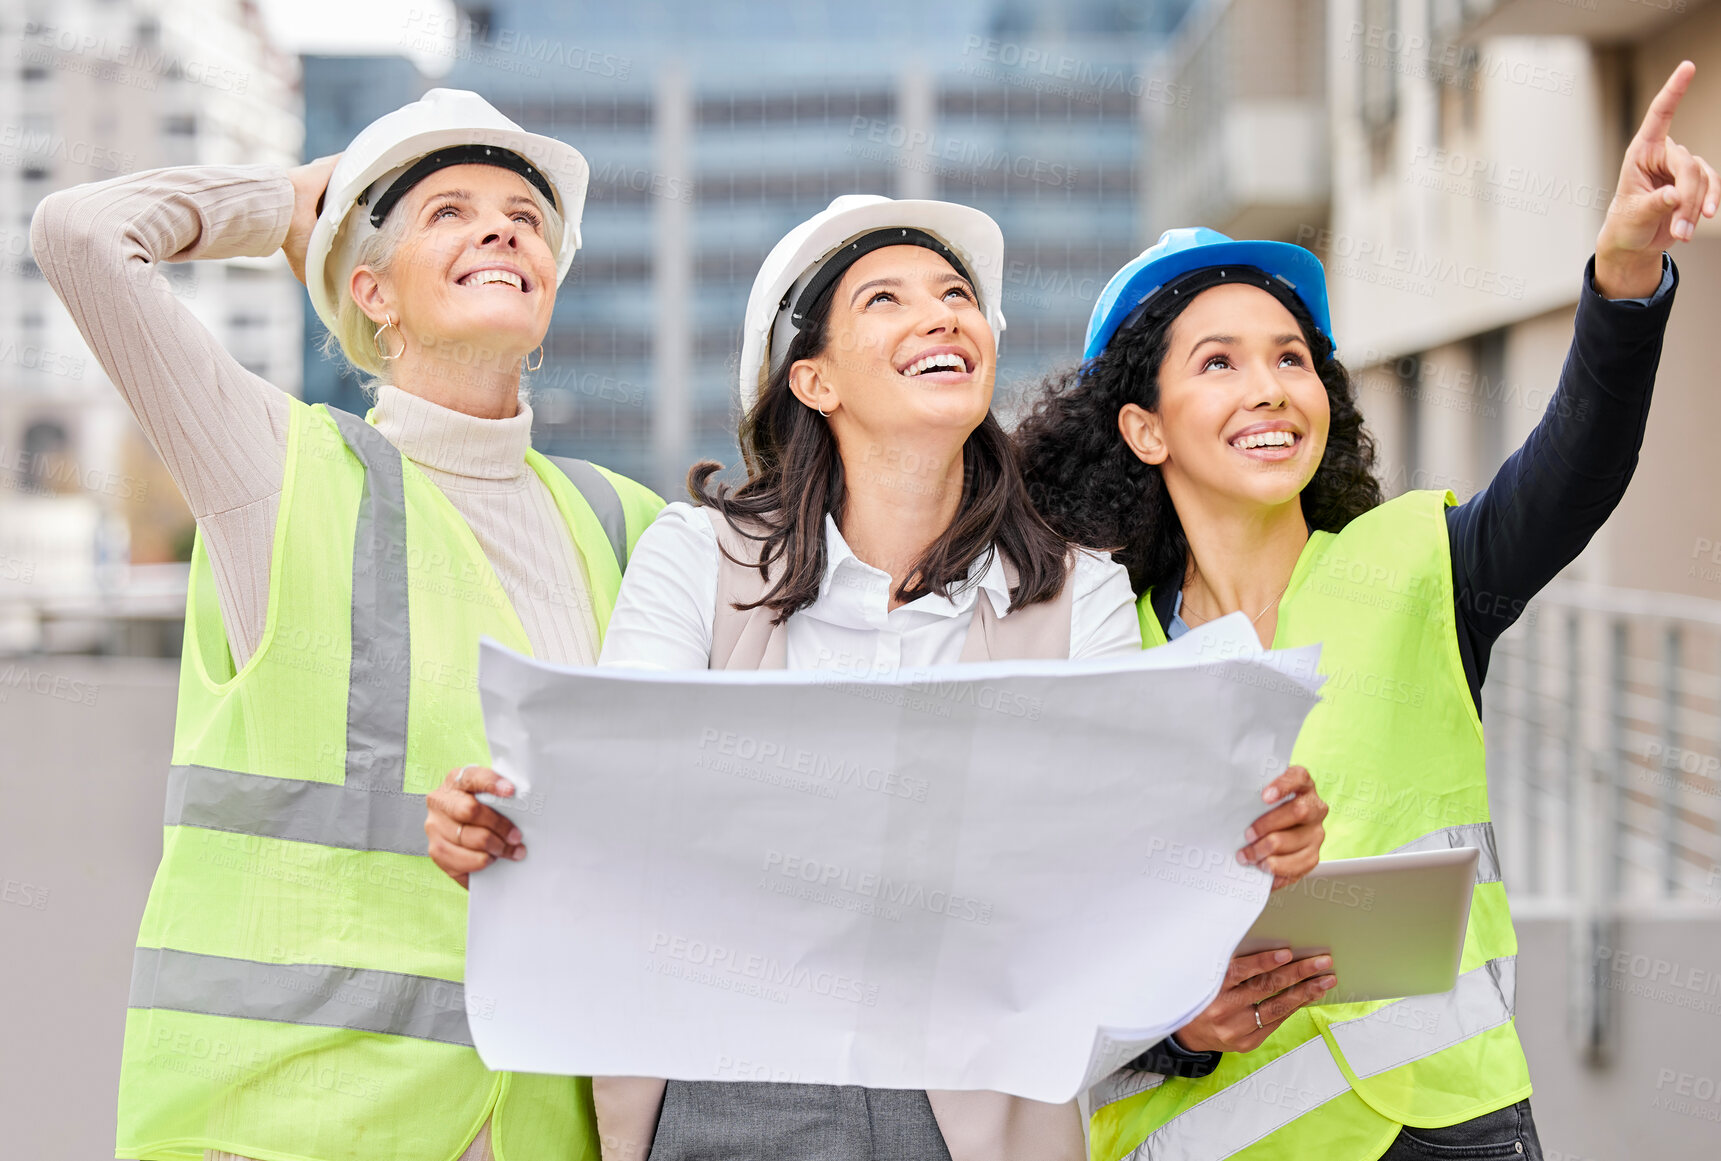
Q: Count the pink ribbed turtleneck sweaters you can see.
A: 1